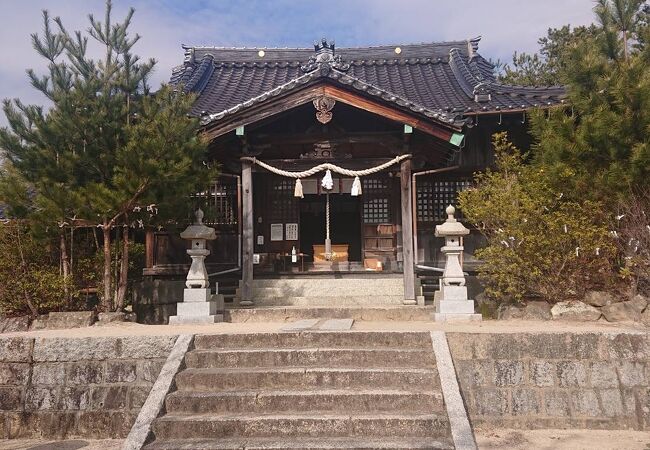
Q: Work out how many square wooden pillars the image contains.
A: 2